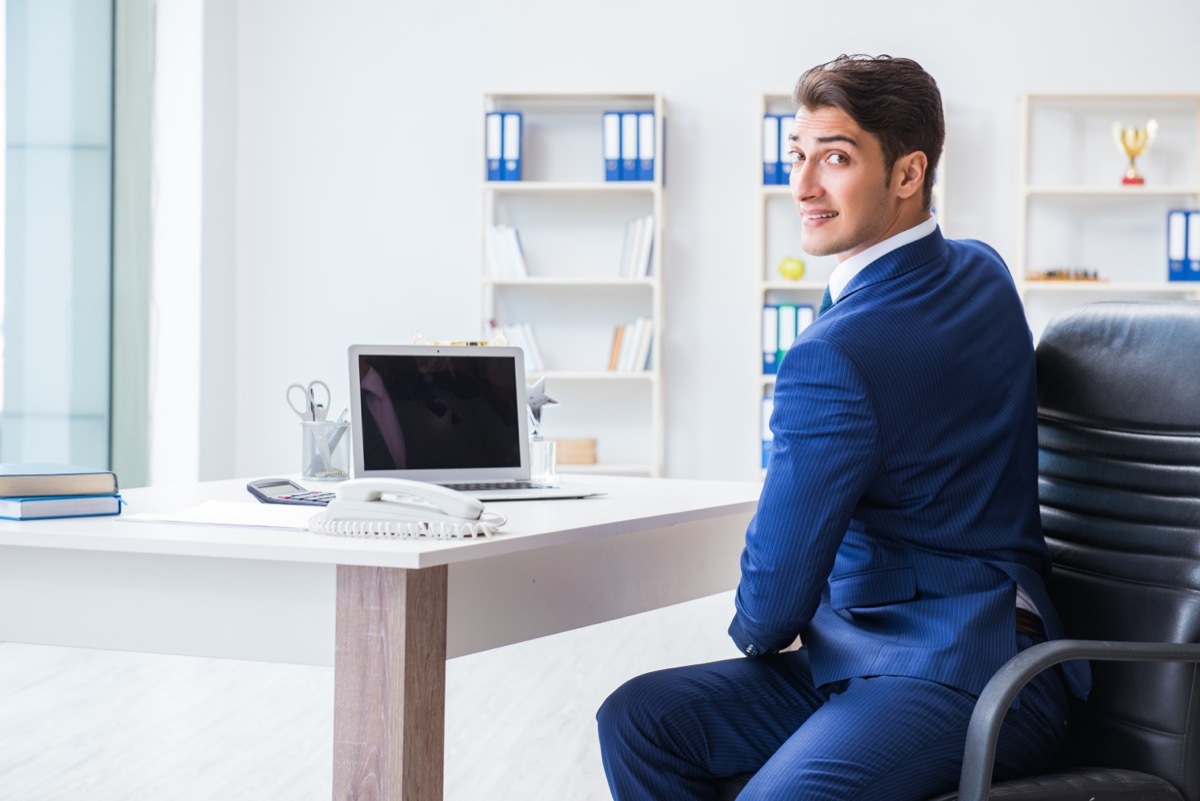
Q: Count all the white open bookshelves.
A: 3